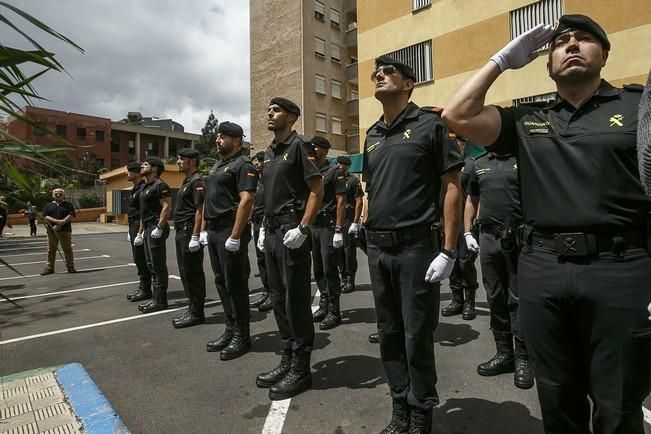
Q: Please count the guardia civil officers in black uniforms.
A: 12